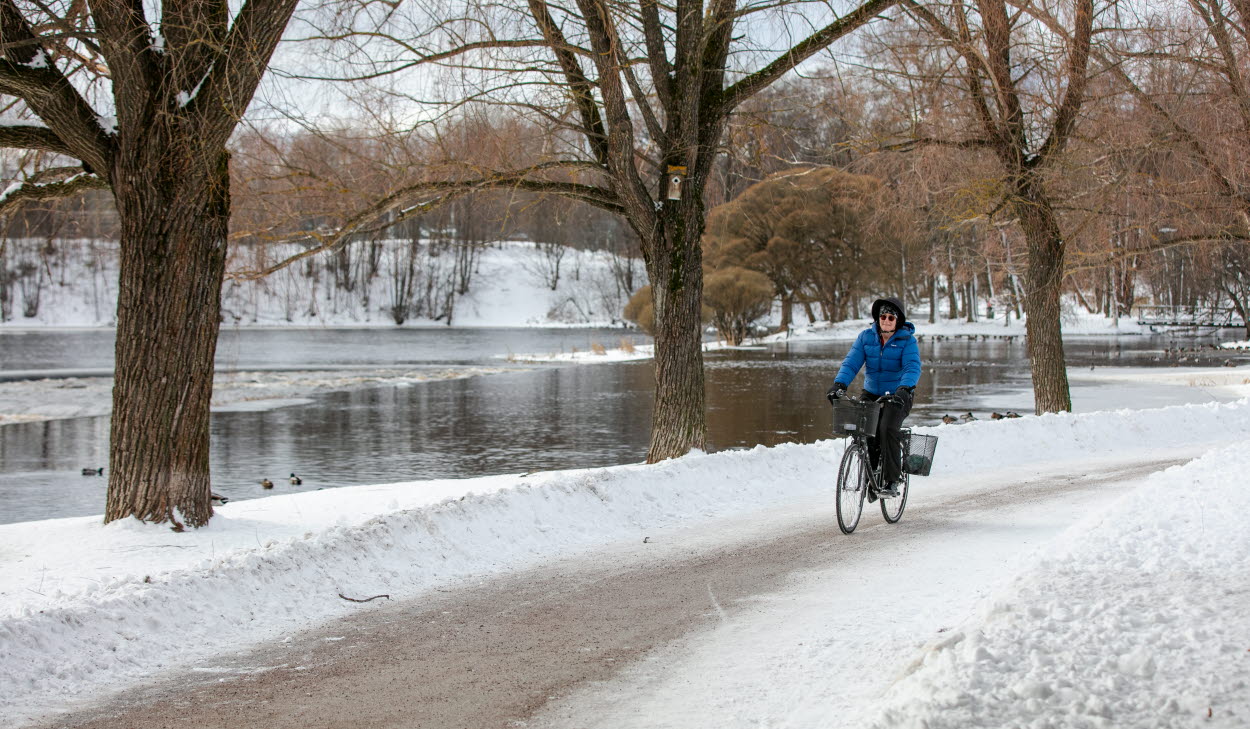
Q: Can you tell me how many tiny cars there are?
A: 0